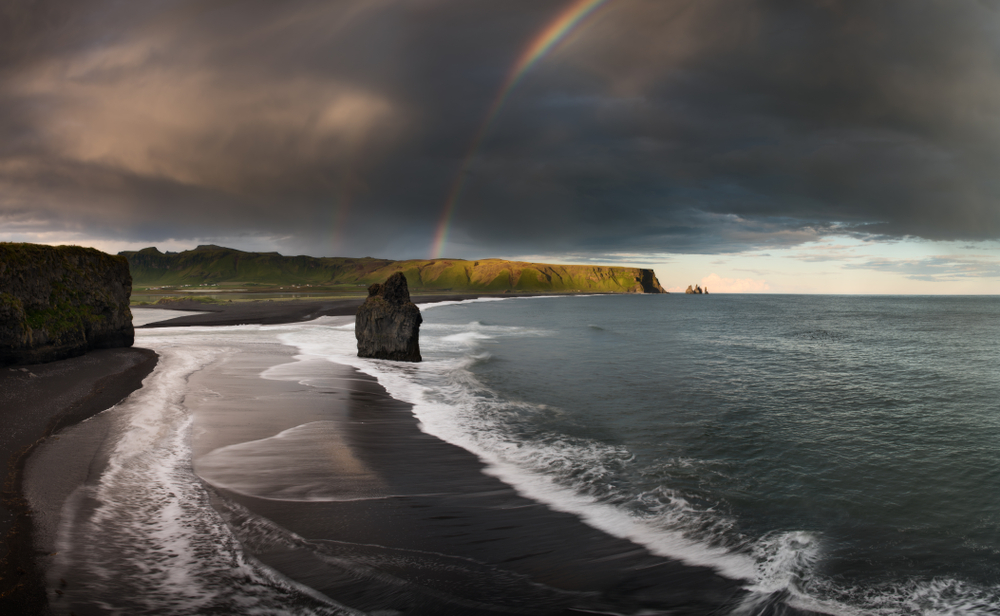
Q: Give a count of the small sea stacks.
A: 3